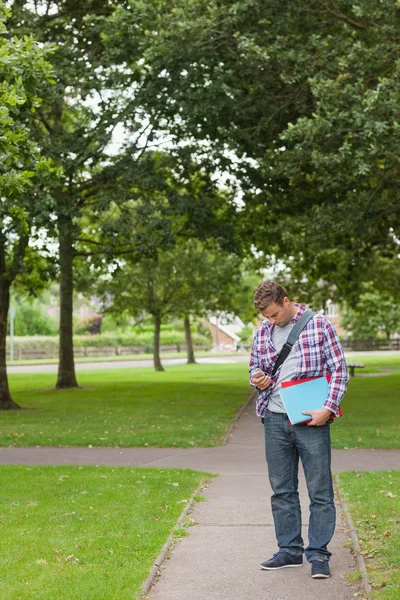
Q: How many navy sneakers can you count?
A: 2